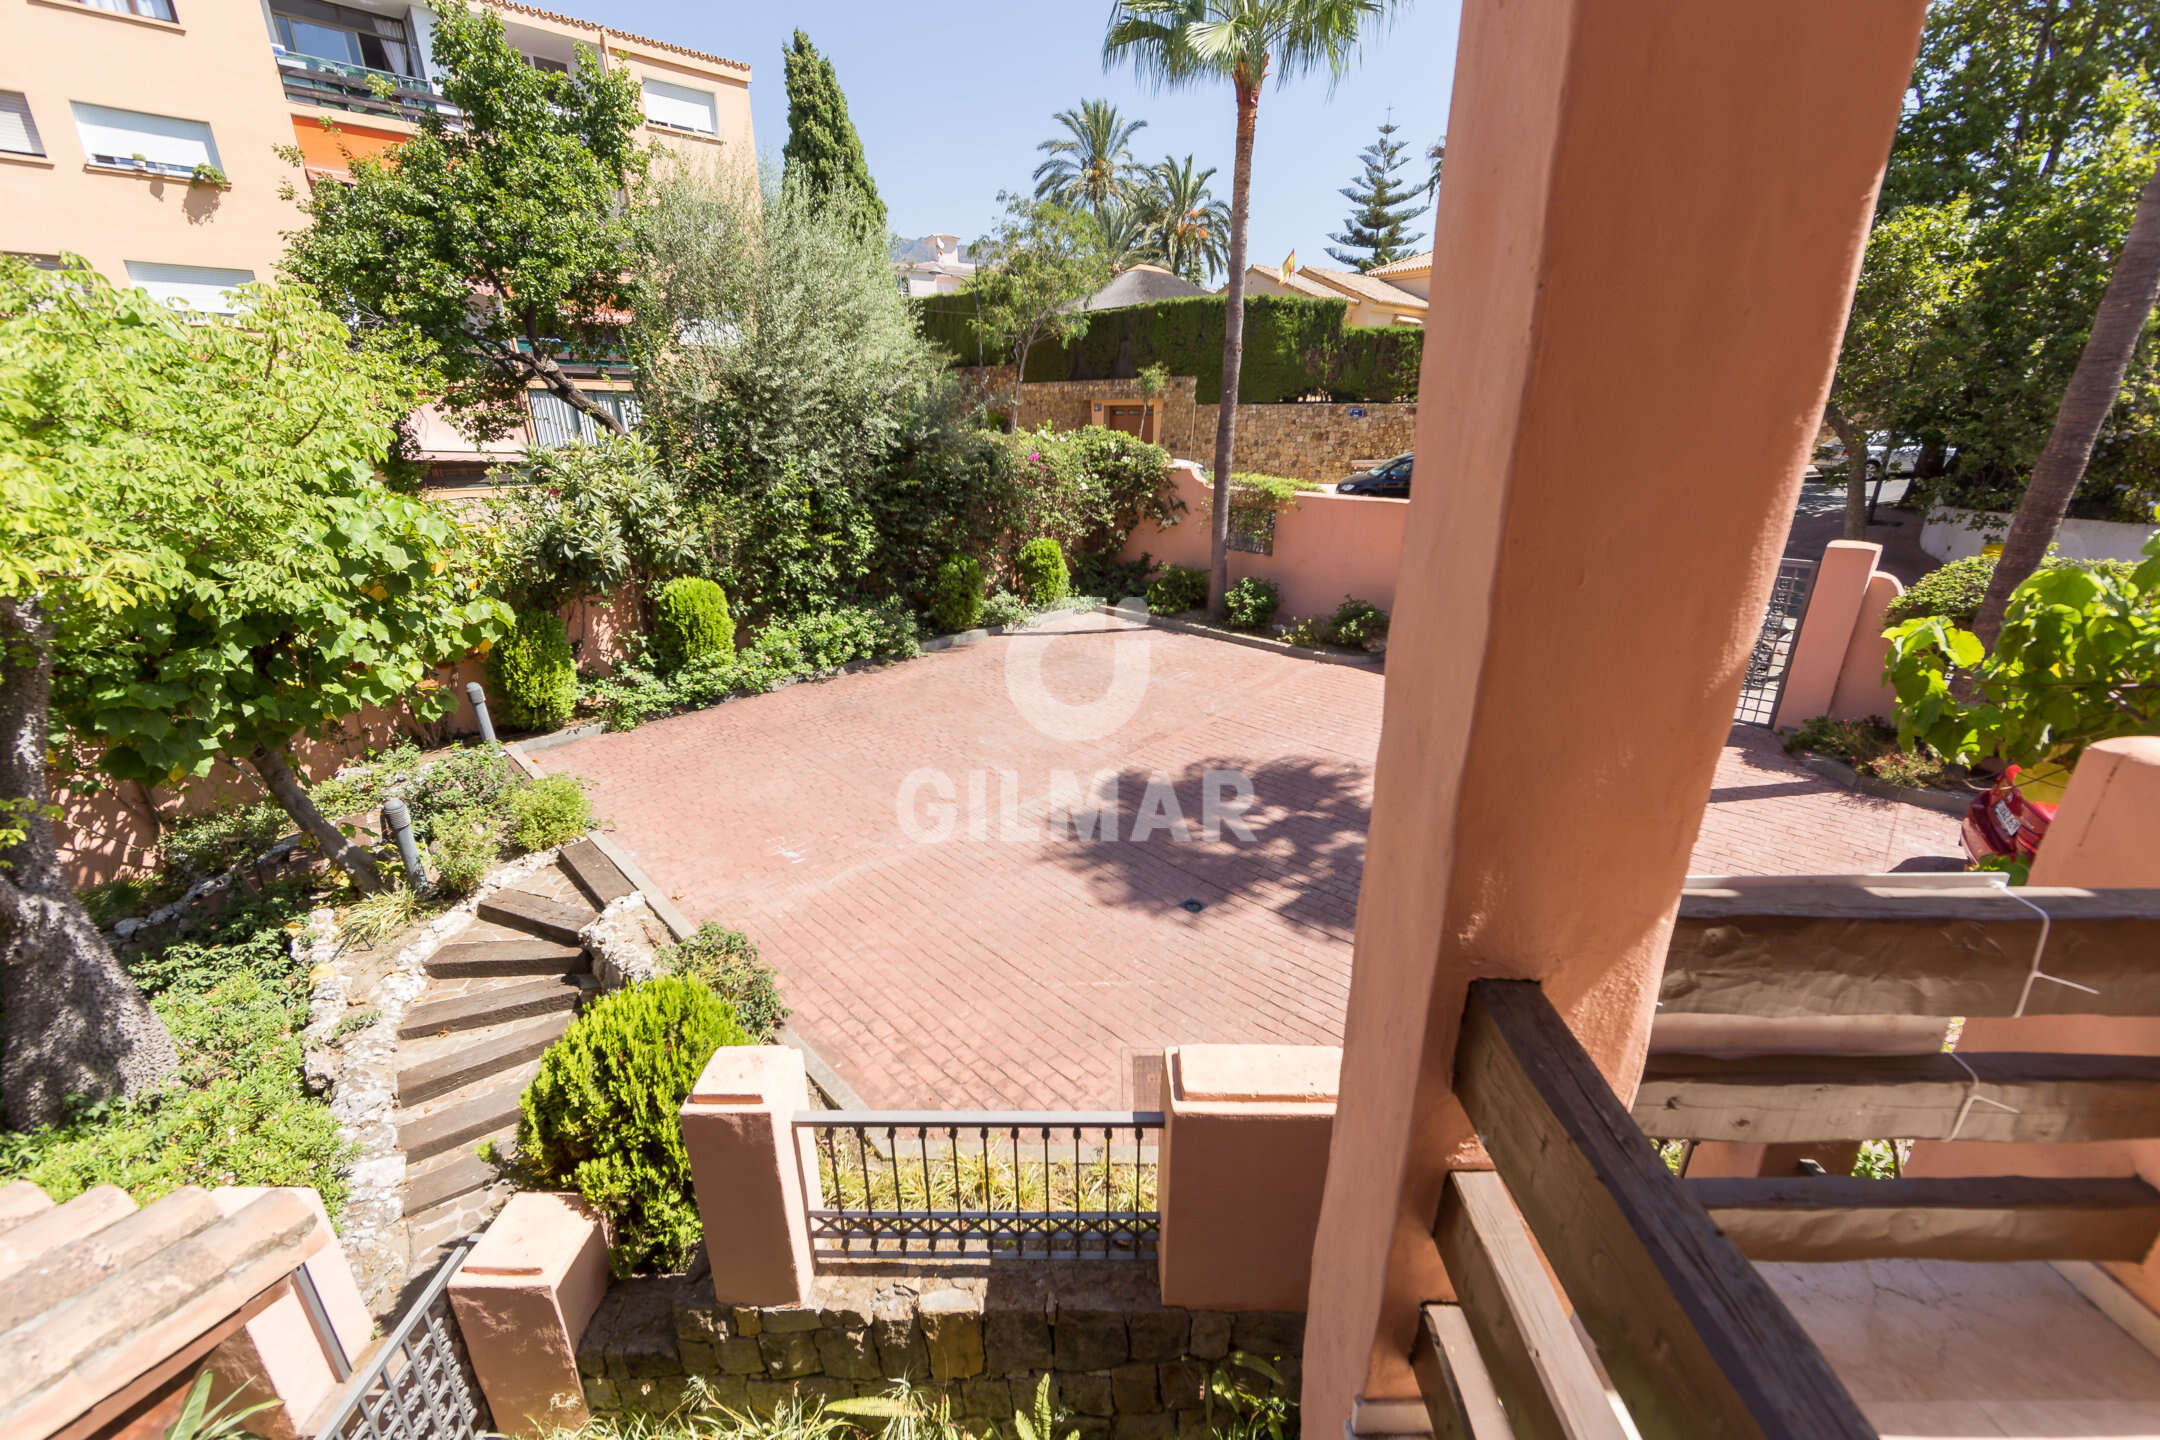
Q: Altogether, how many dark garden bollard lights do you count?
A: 2